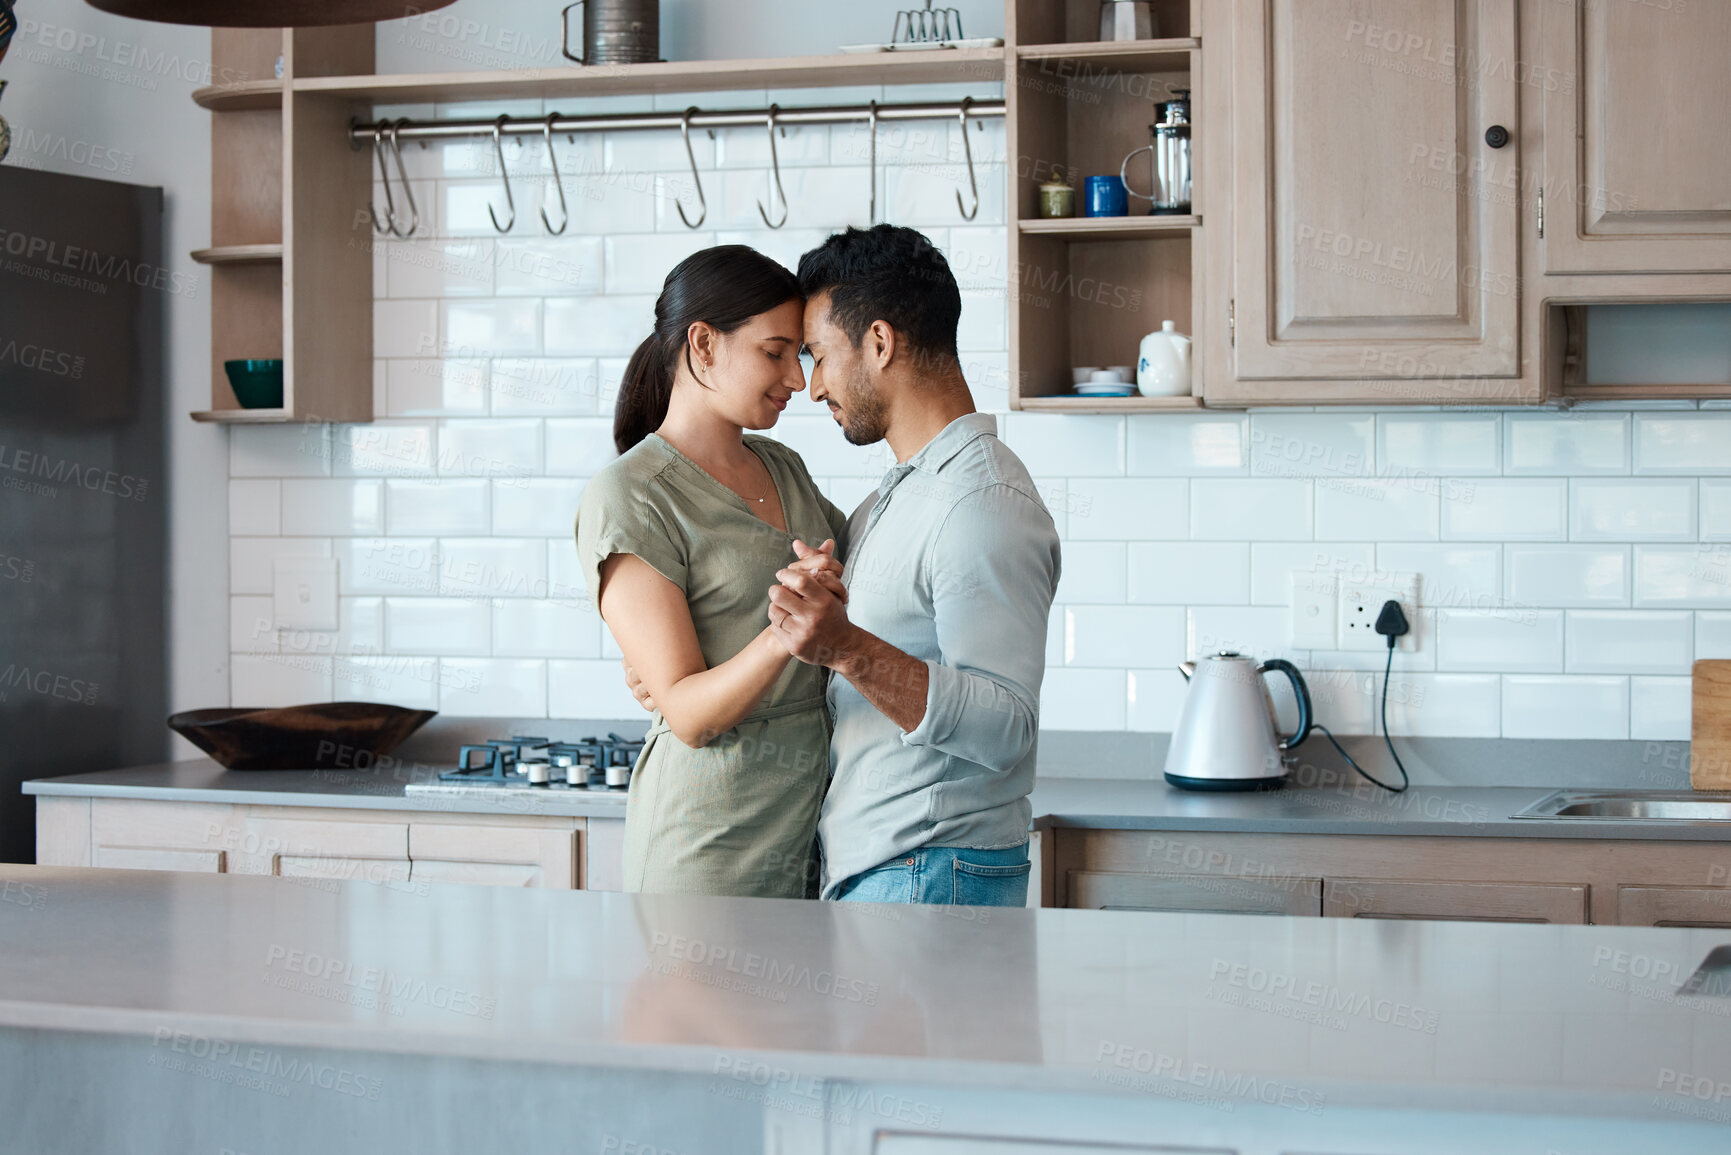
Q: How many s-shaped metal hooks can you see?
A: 8